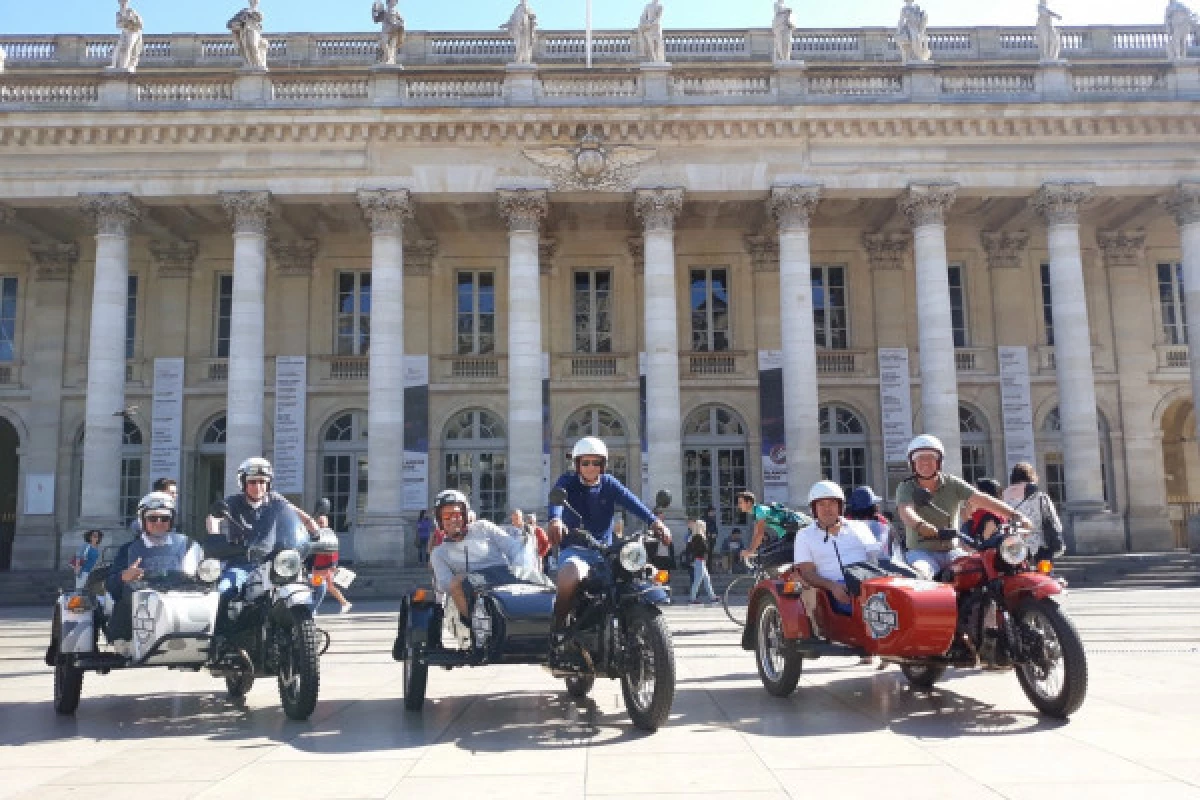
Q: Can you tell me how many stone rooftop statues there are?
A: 9